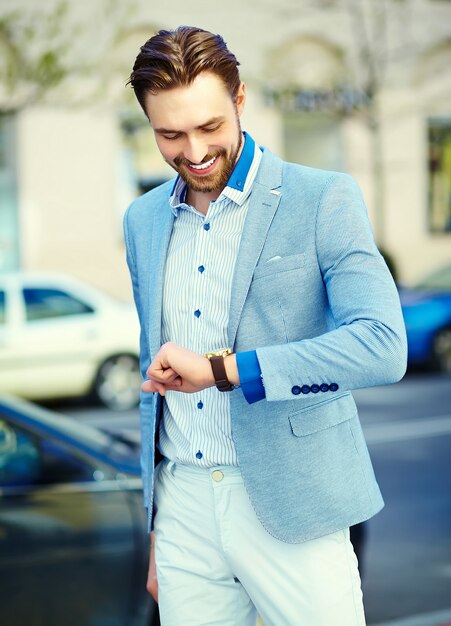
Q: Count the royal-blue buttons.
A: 10